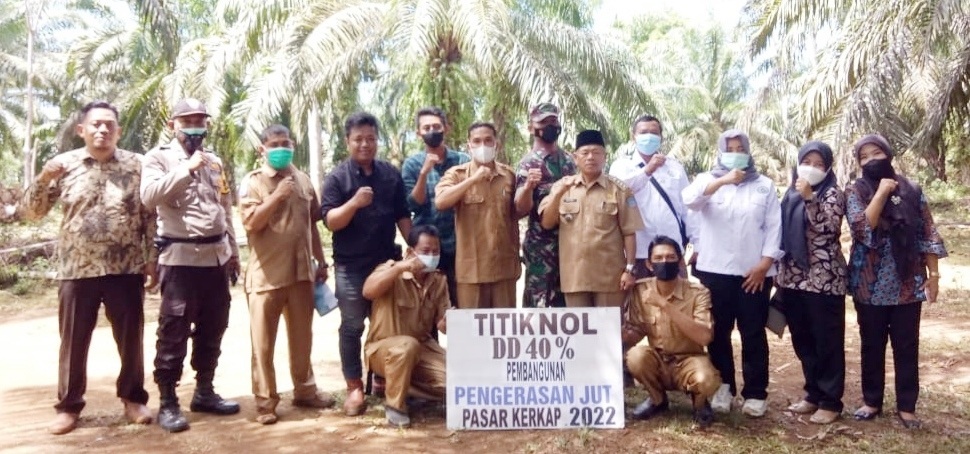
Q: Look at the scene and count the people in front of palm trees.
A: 14